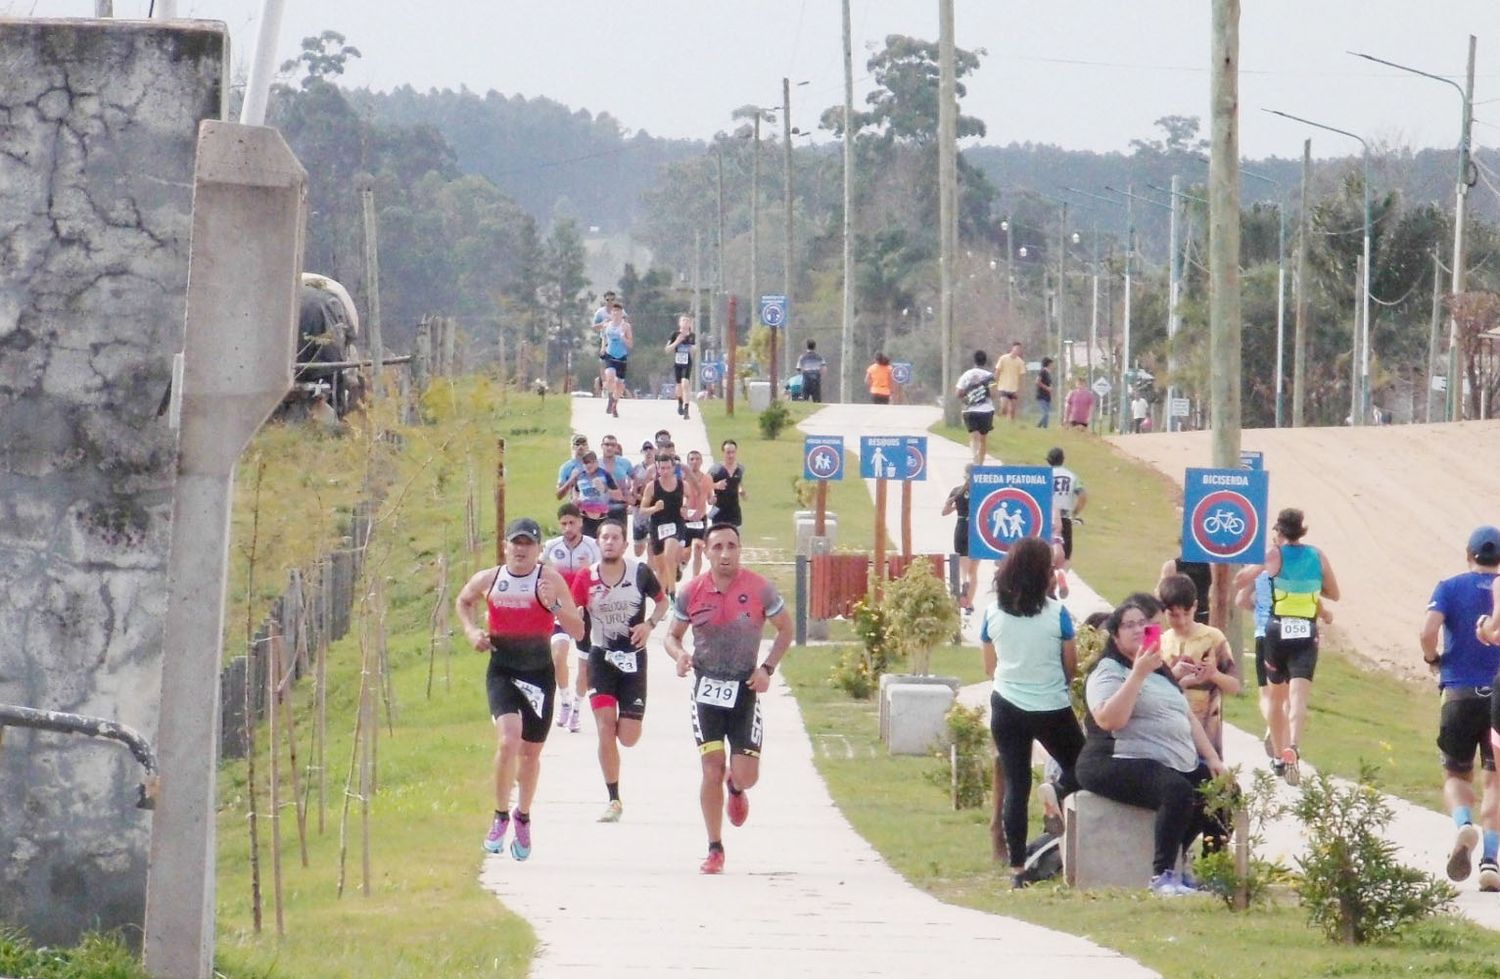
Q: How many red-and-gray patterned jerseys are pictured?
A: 1